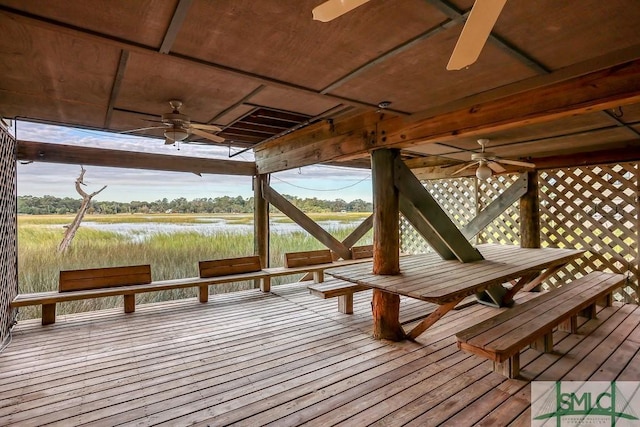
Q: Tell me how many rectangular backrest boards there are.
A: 4